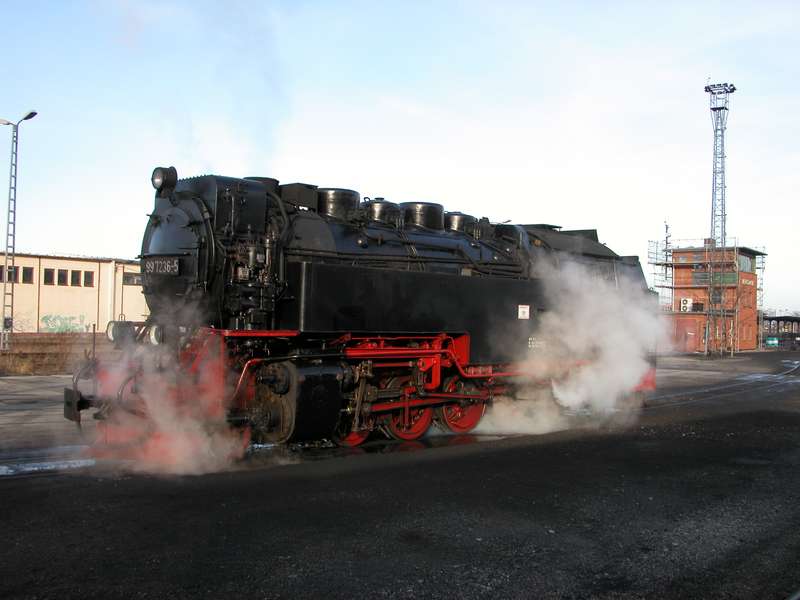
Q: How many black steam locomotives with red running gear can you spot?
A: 1